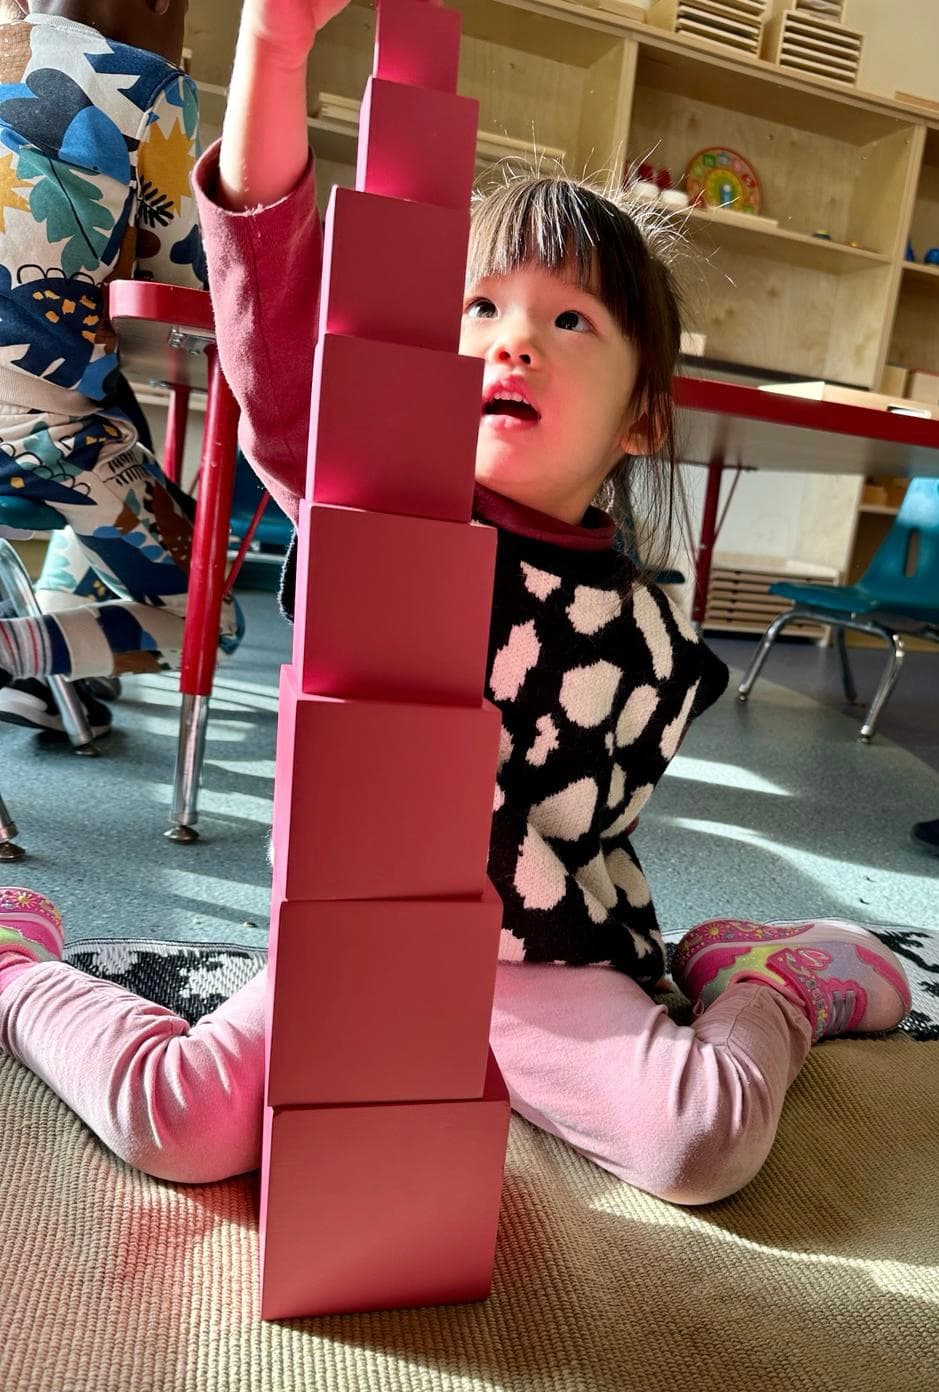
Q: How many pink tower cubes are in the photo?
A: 8